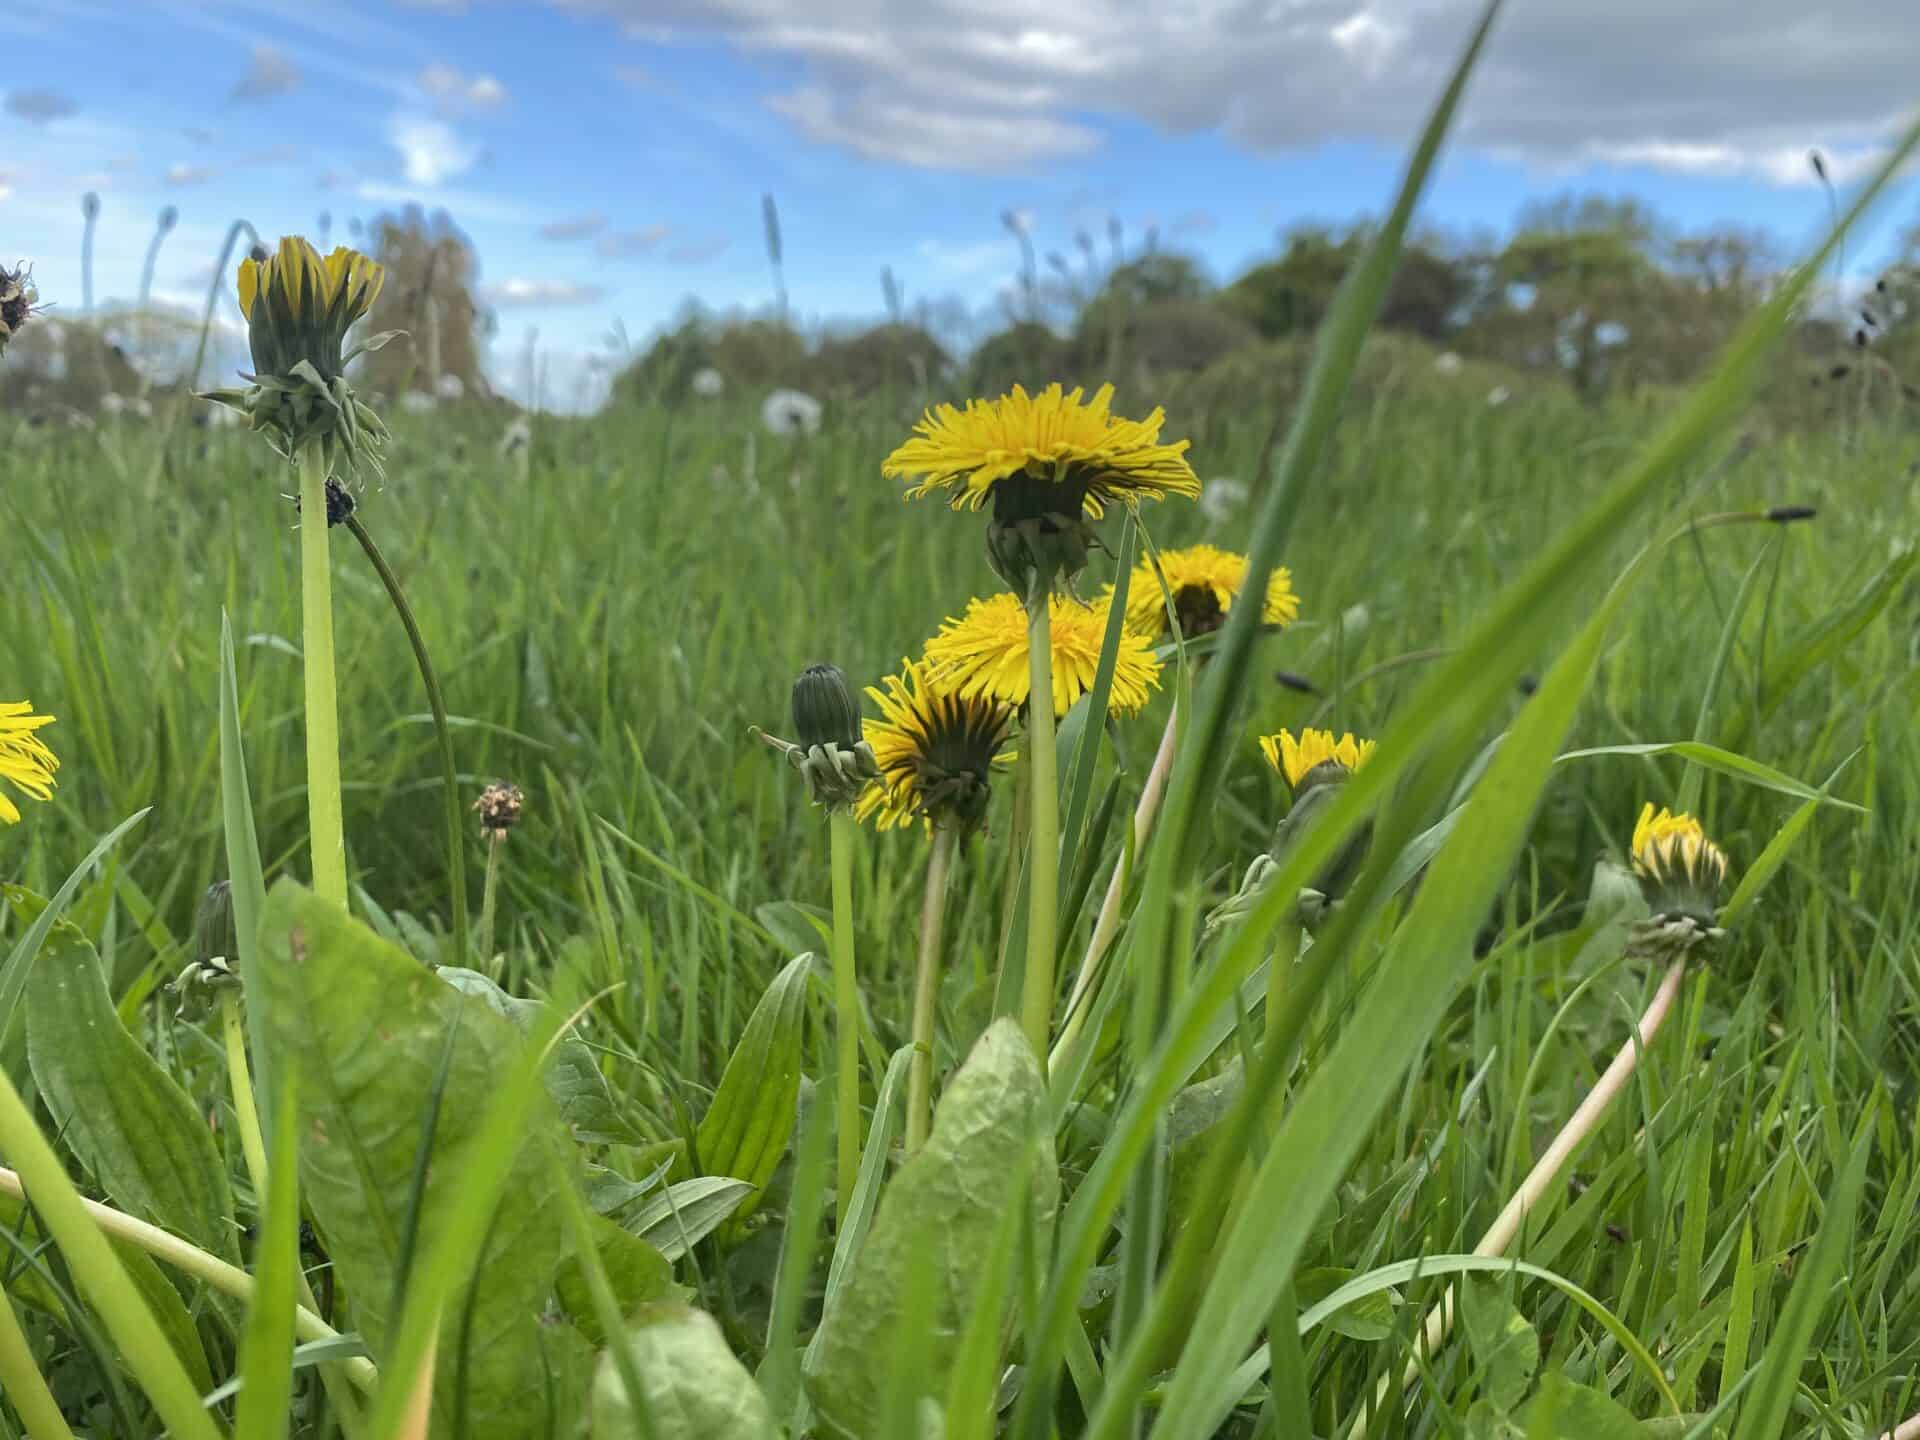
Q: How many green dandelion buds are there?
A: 2